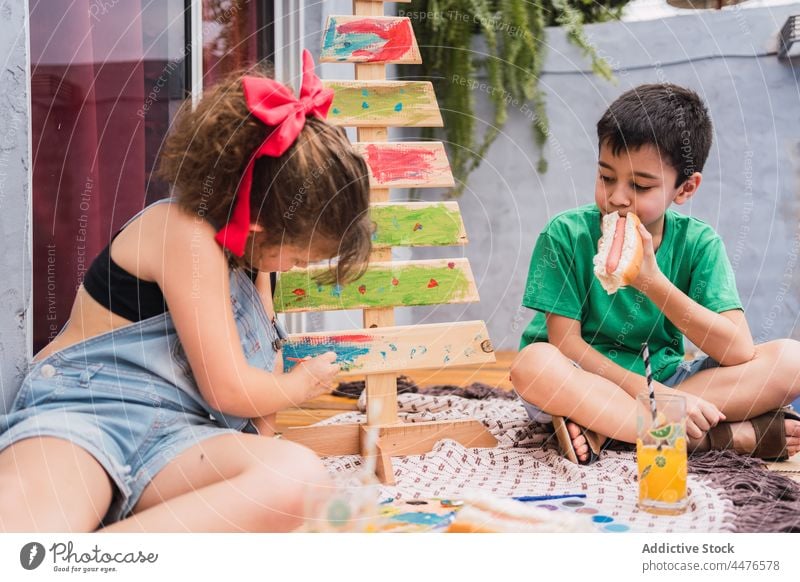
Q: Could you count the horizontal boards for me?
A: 6